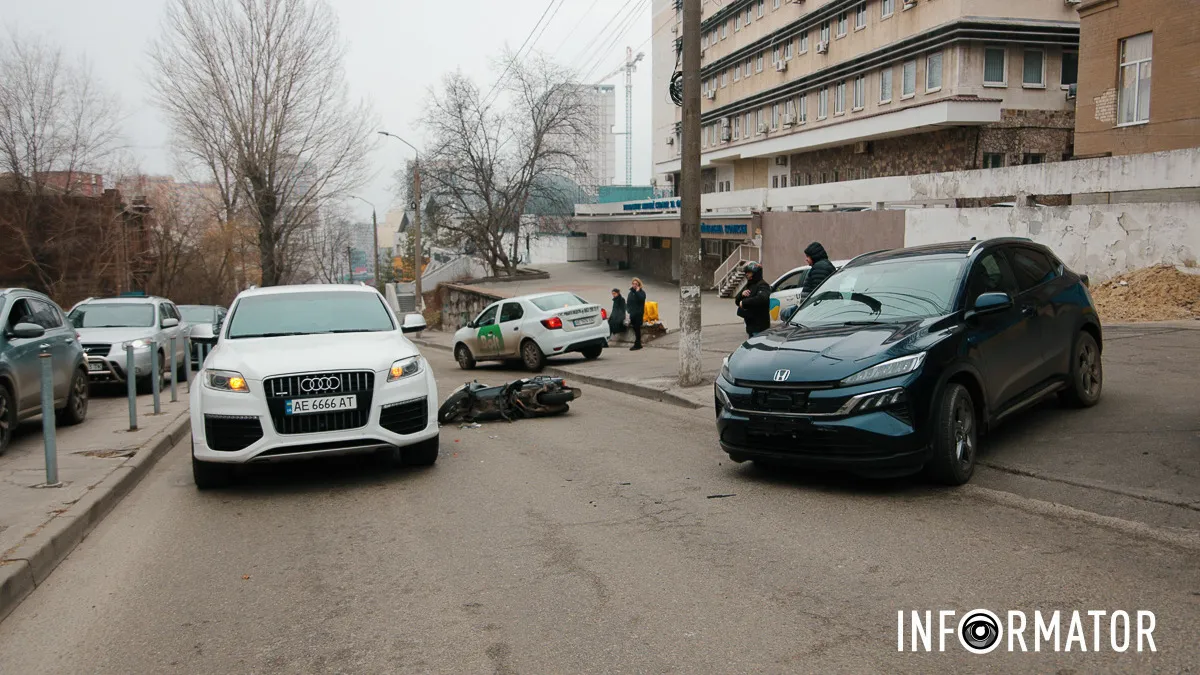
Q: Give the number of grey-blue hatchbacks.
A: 1